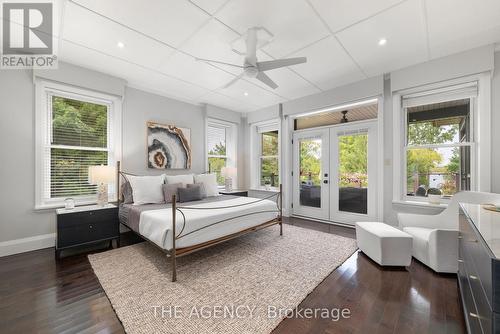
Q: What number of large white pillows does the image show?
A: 3